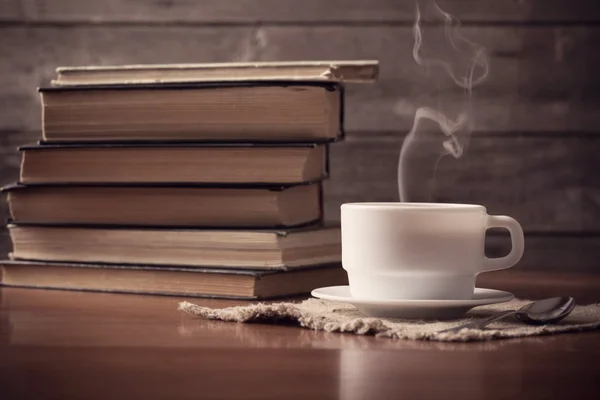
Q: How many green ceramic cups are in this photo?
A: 0